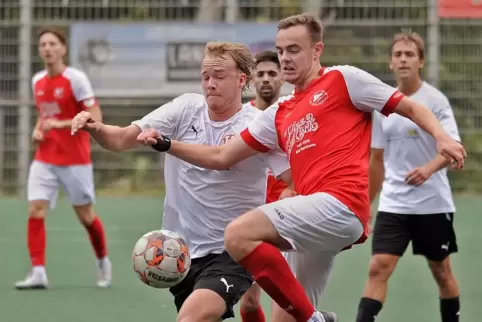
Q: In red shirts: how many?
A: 3